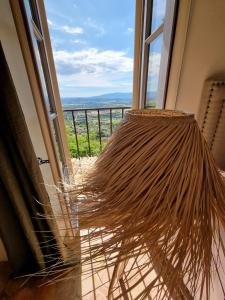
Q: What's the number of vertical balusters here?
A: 5